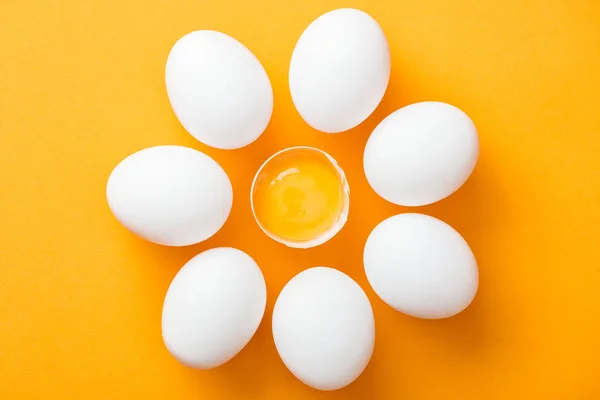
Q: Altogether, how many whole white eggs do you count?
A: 7